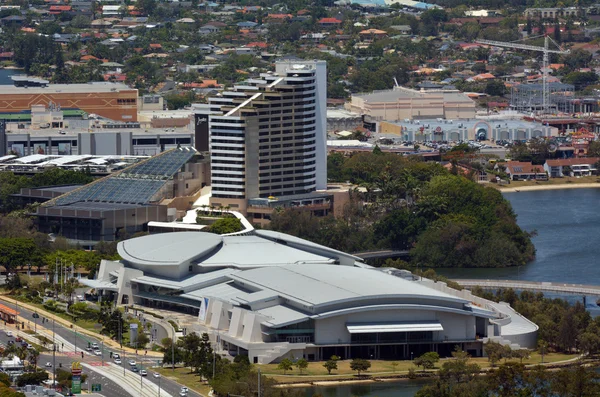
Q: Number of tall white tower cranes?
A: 1